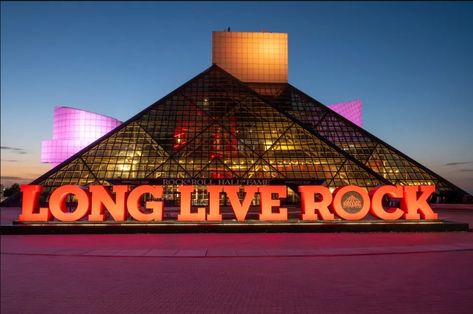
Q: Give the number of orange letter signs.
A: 12